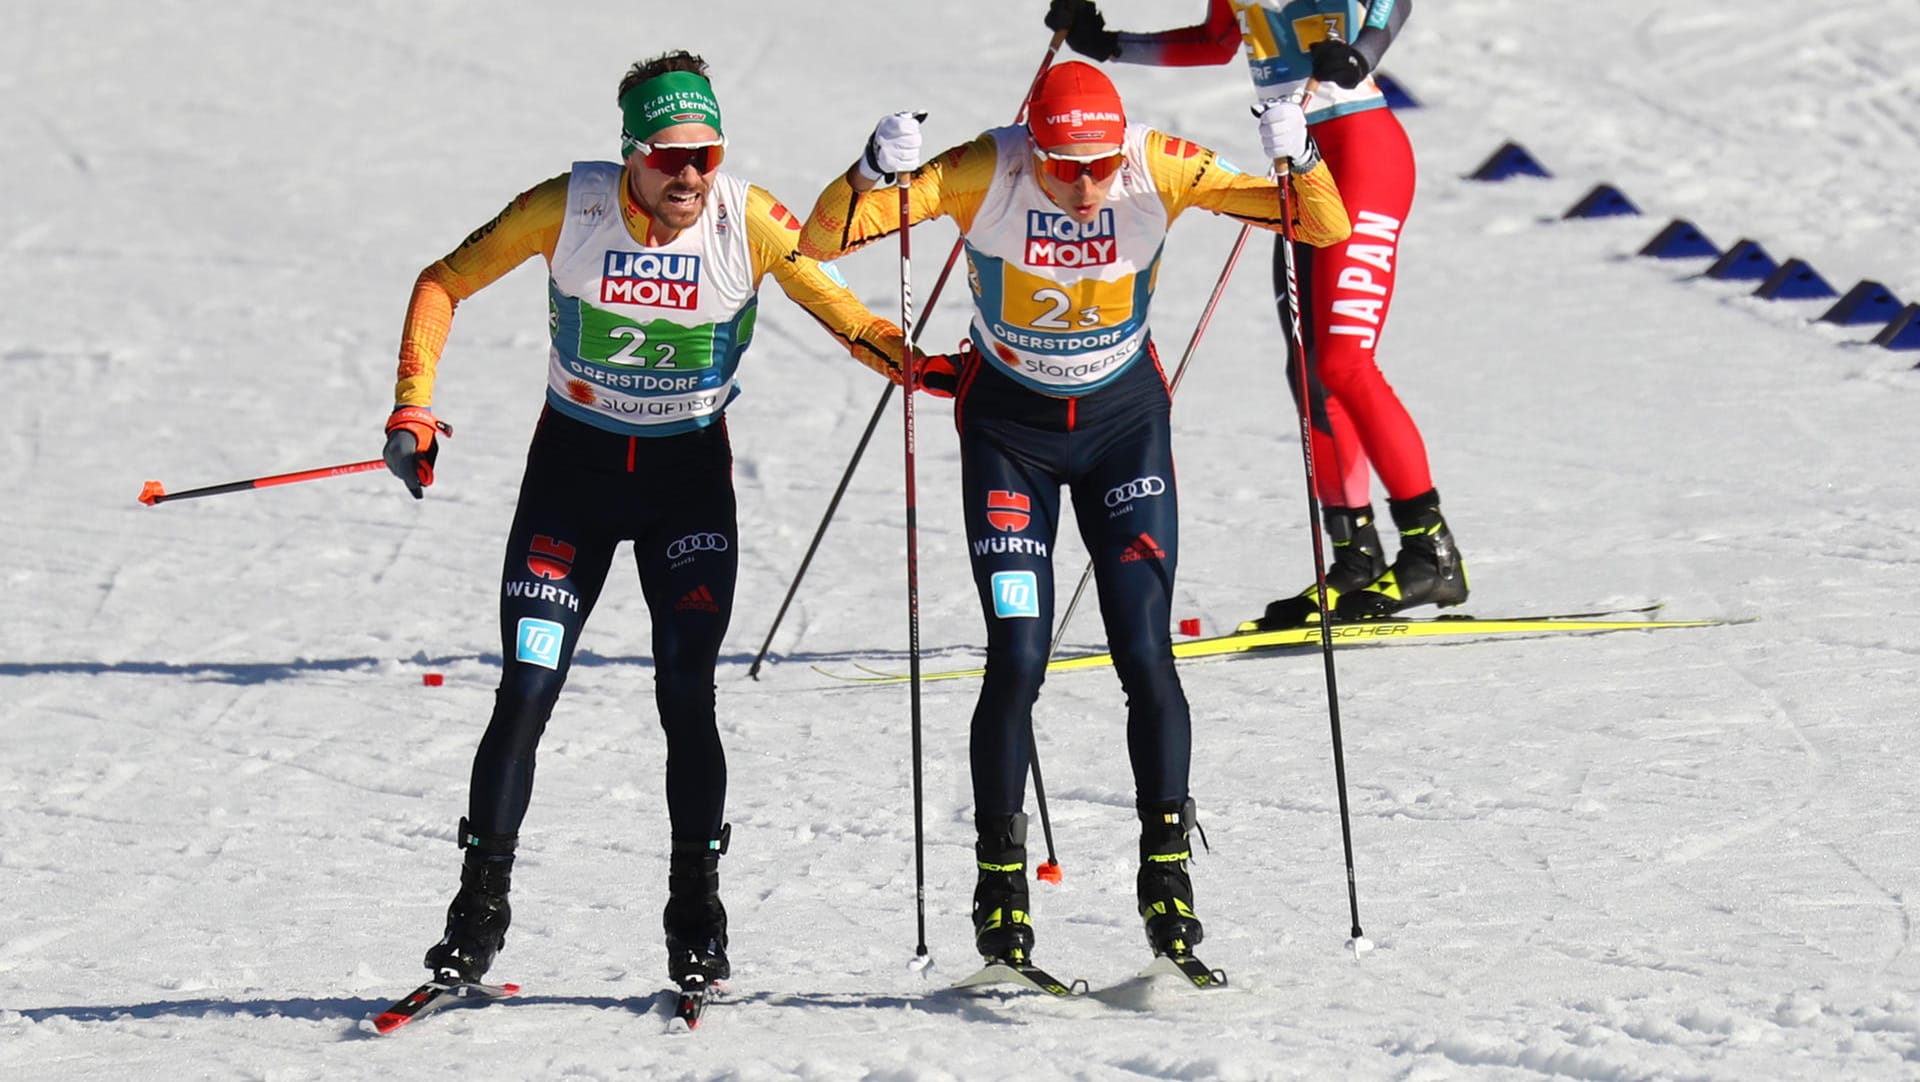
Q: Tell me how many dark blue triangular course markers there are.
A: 8